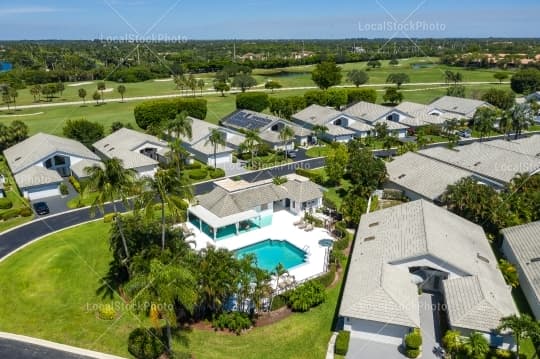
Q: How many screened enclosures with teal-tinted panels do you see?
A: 1